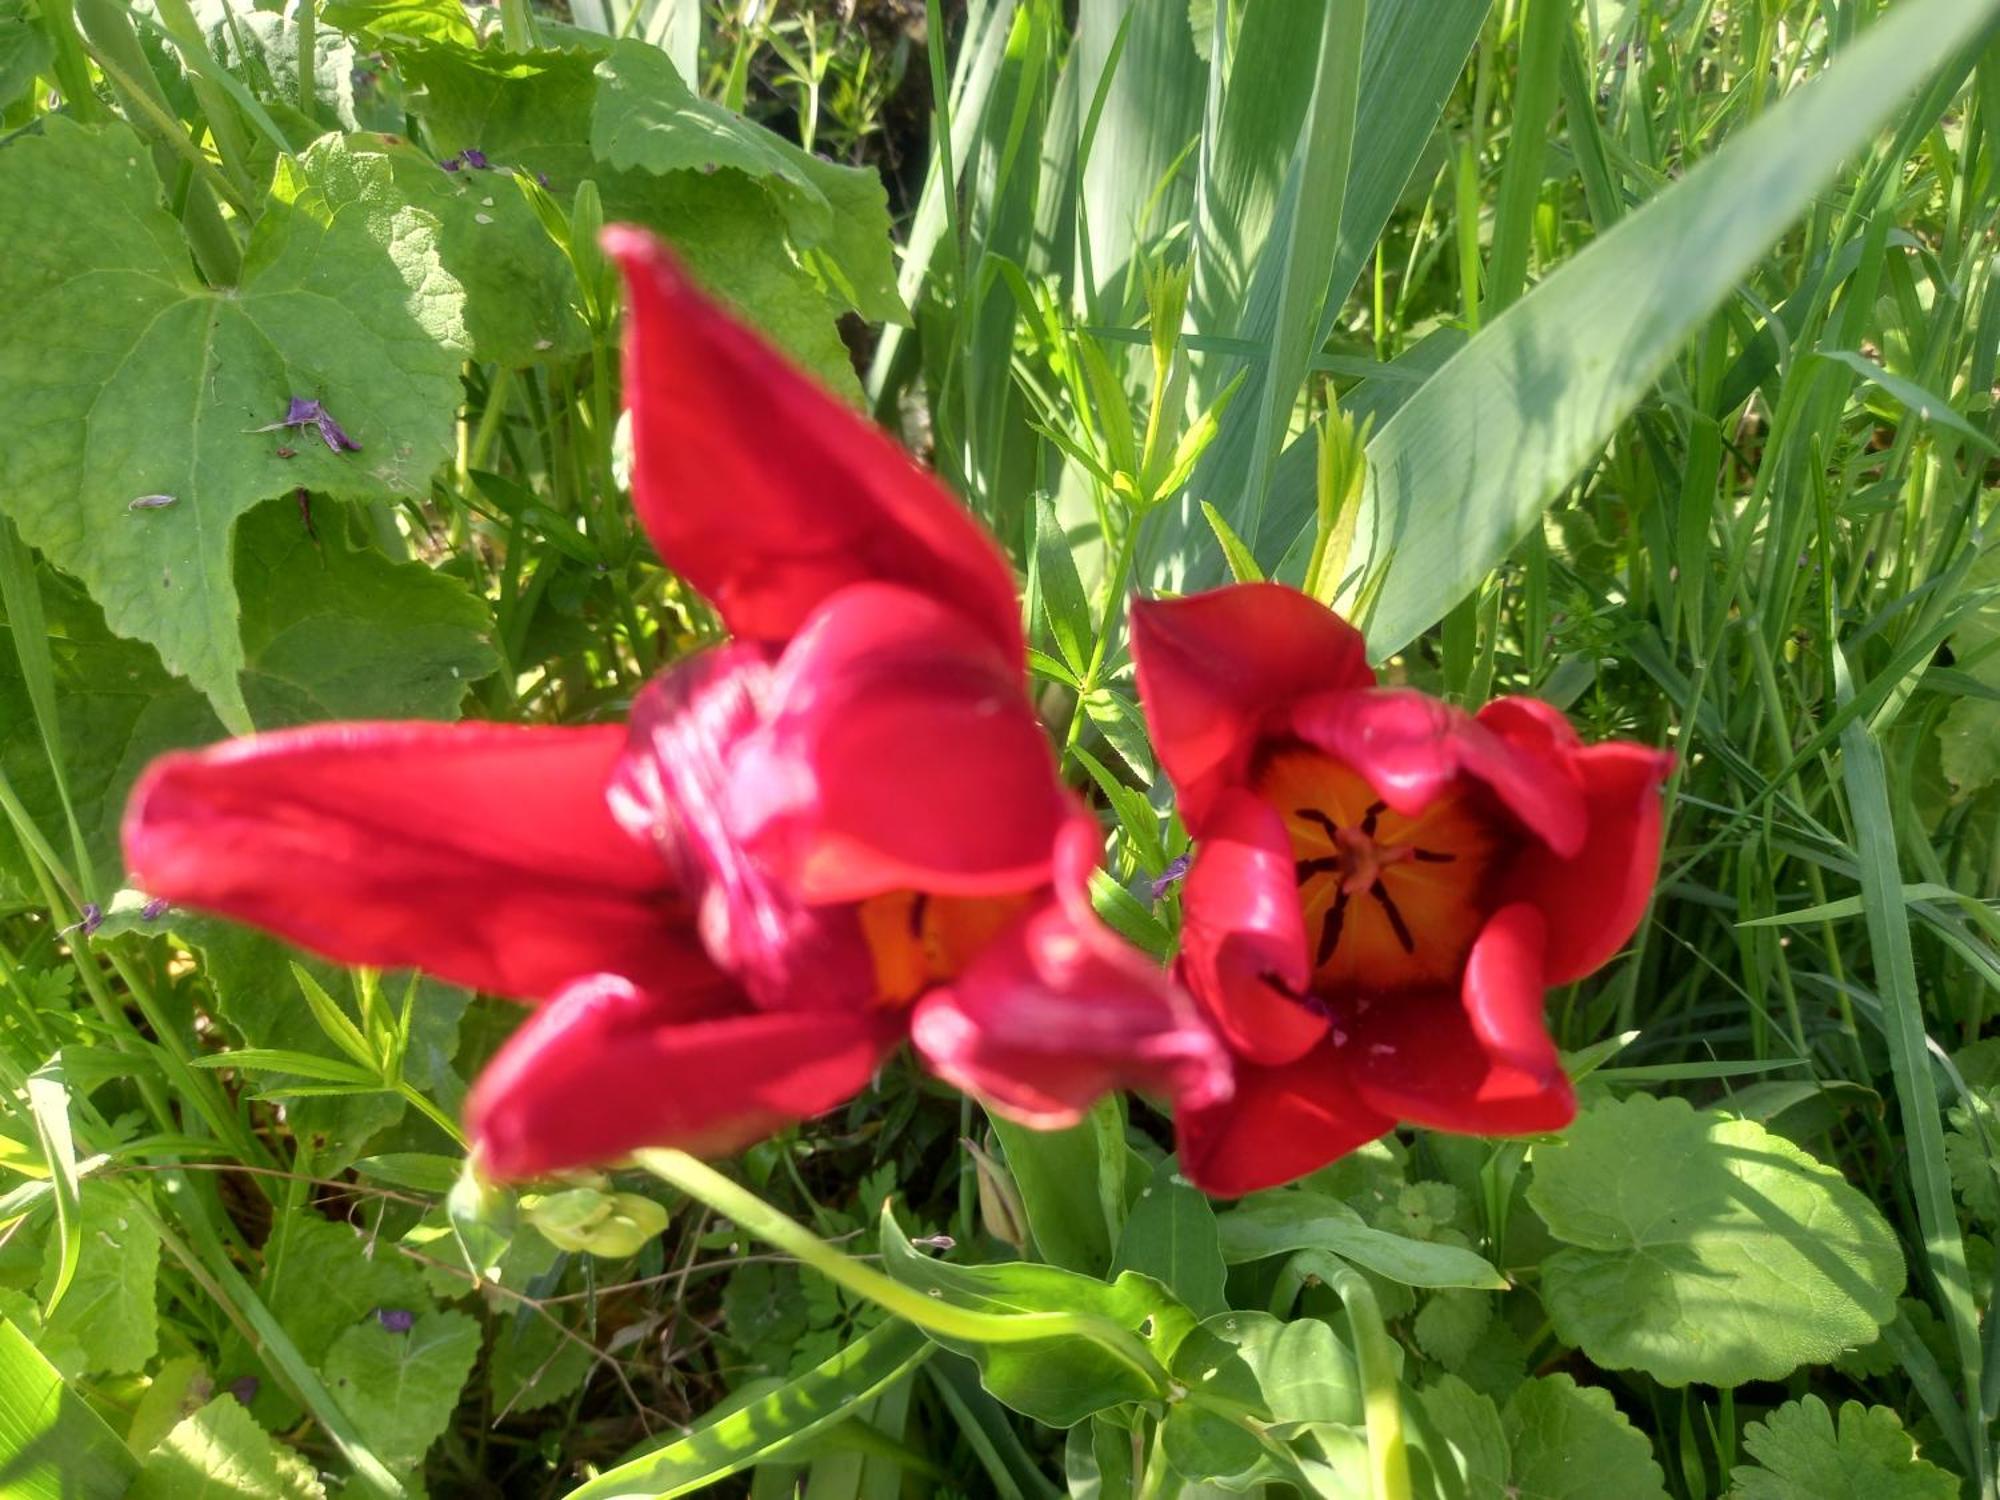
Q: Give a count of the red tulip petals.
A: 12